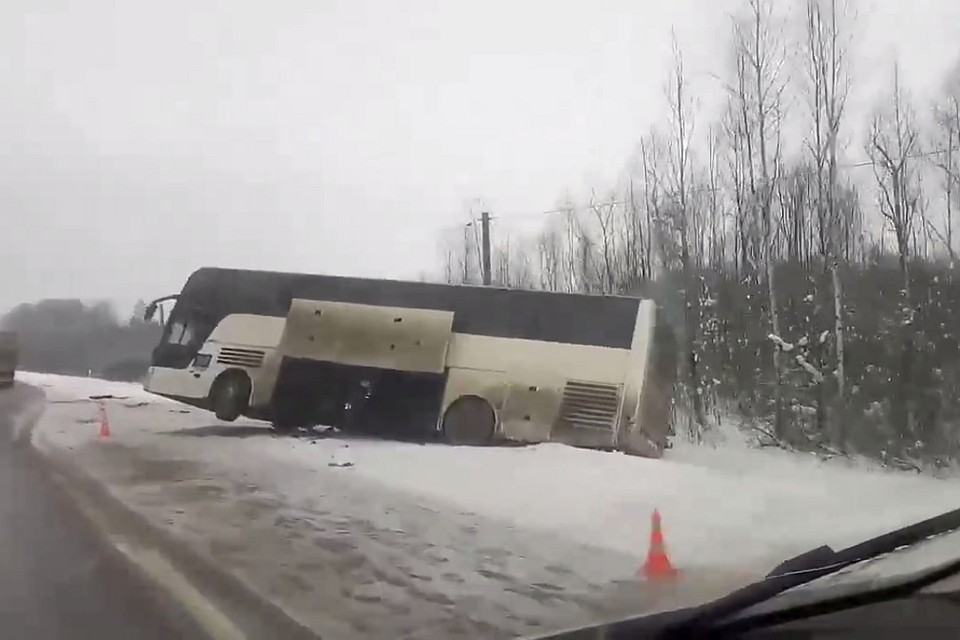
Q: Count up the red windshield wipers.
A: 0